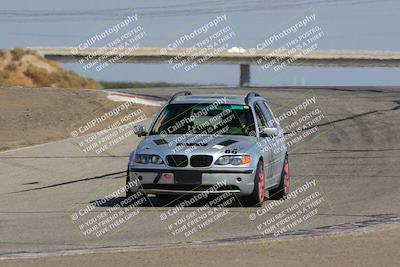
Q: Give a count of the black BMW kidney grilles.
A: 2